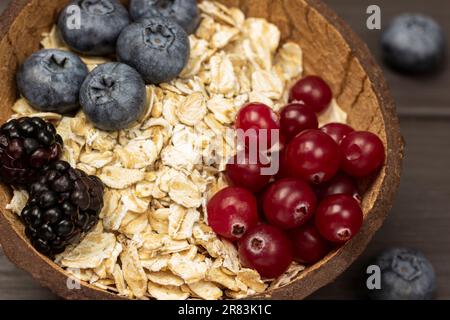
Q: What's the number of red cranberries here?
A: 13